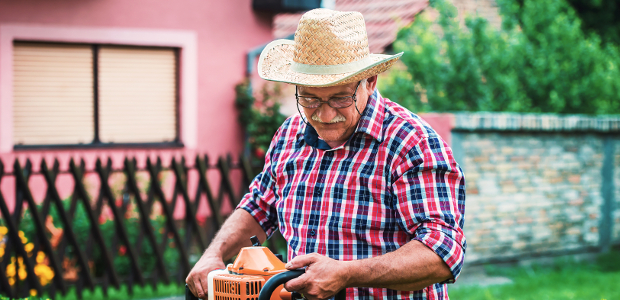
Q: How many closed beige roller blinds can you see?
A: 2